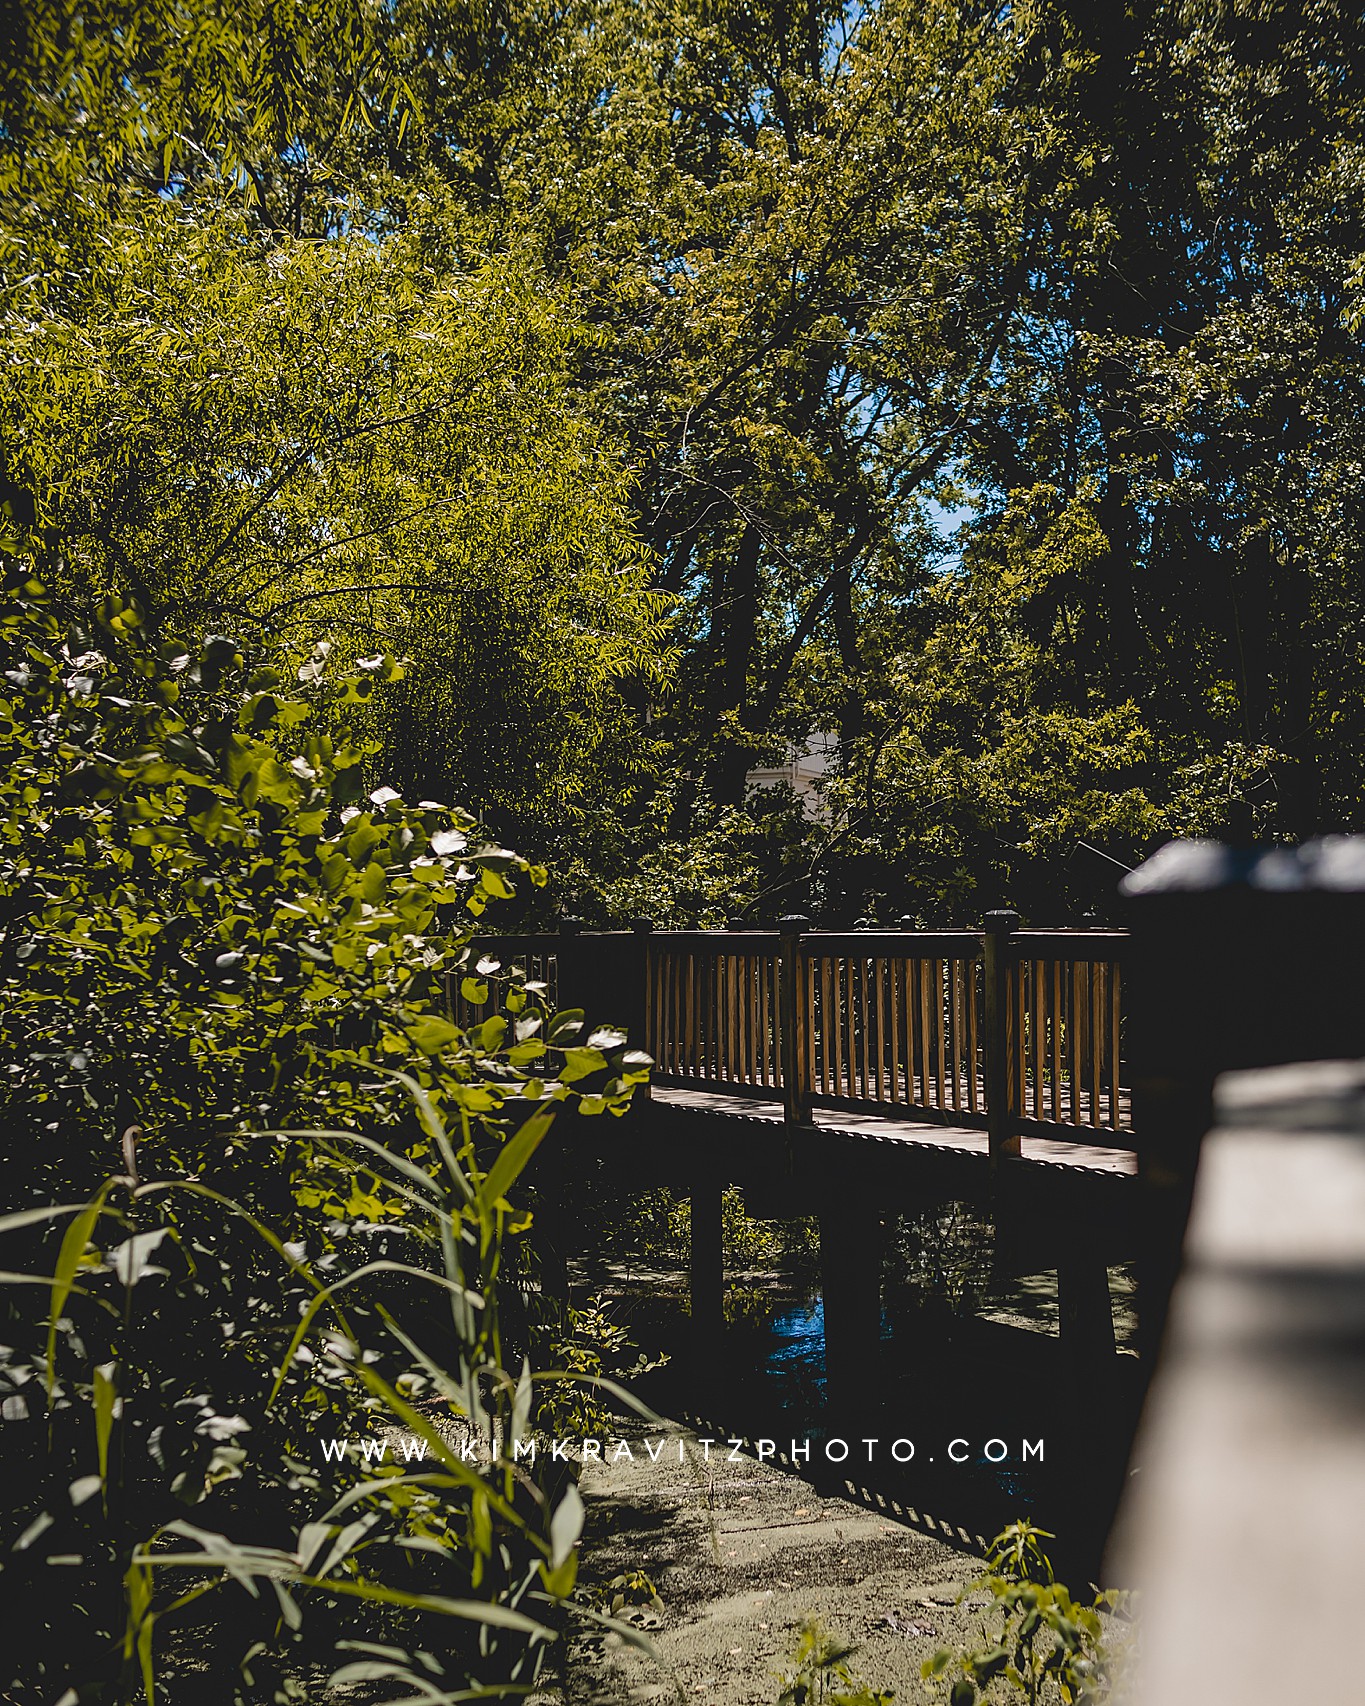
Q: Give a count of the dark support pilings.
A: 3